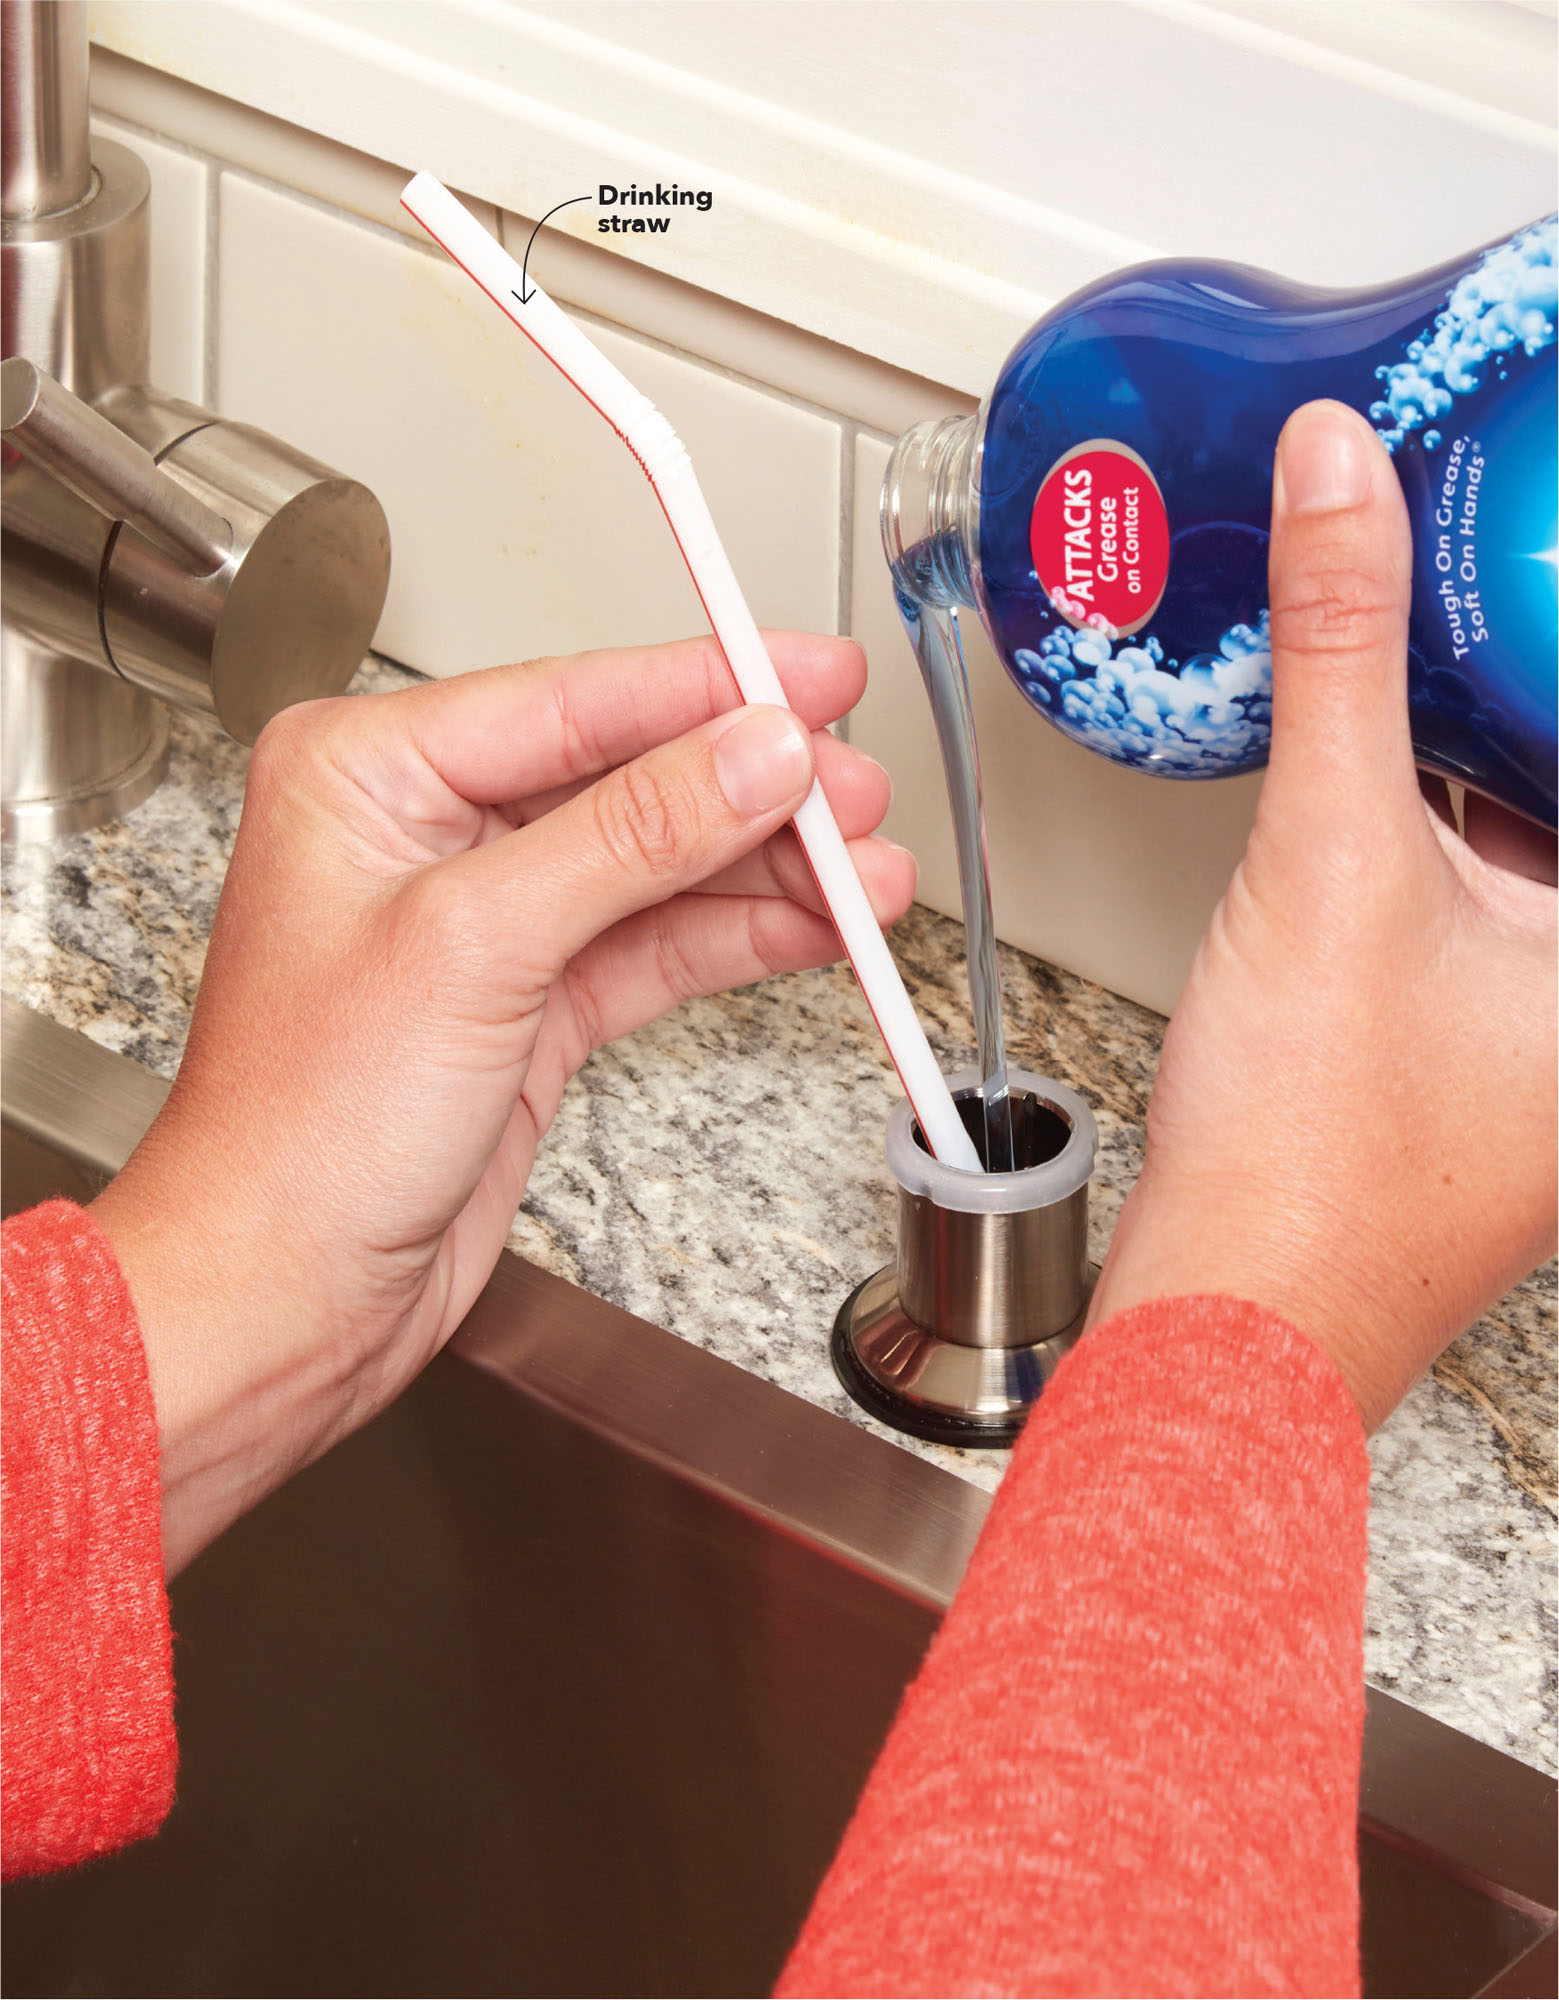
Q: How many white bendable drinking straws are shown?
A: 1